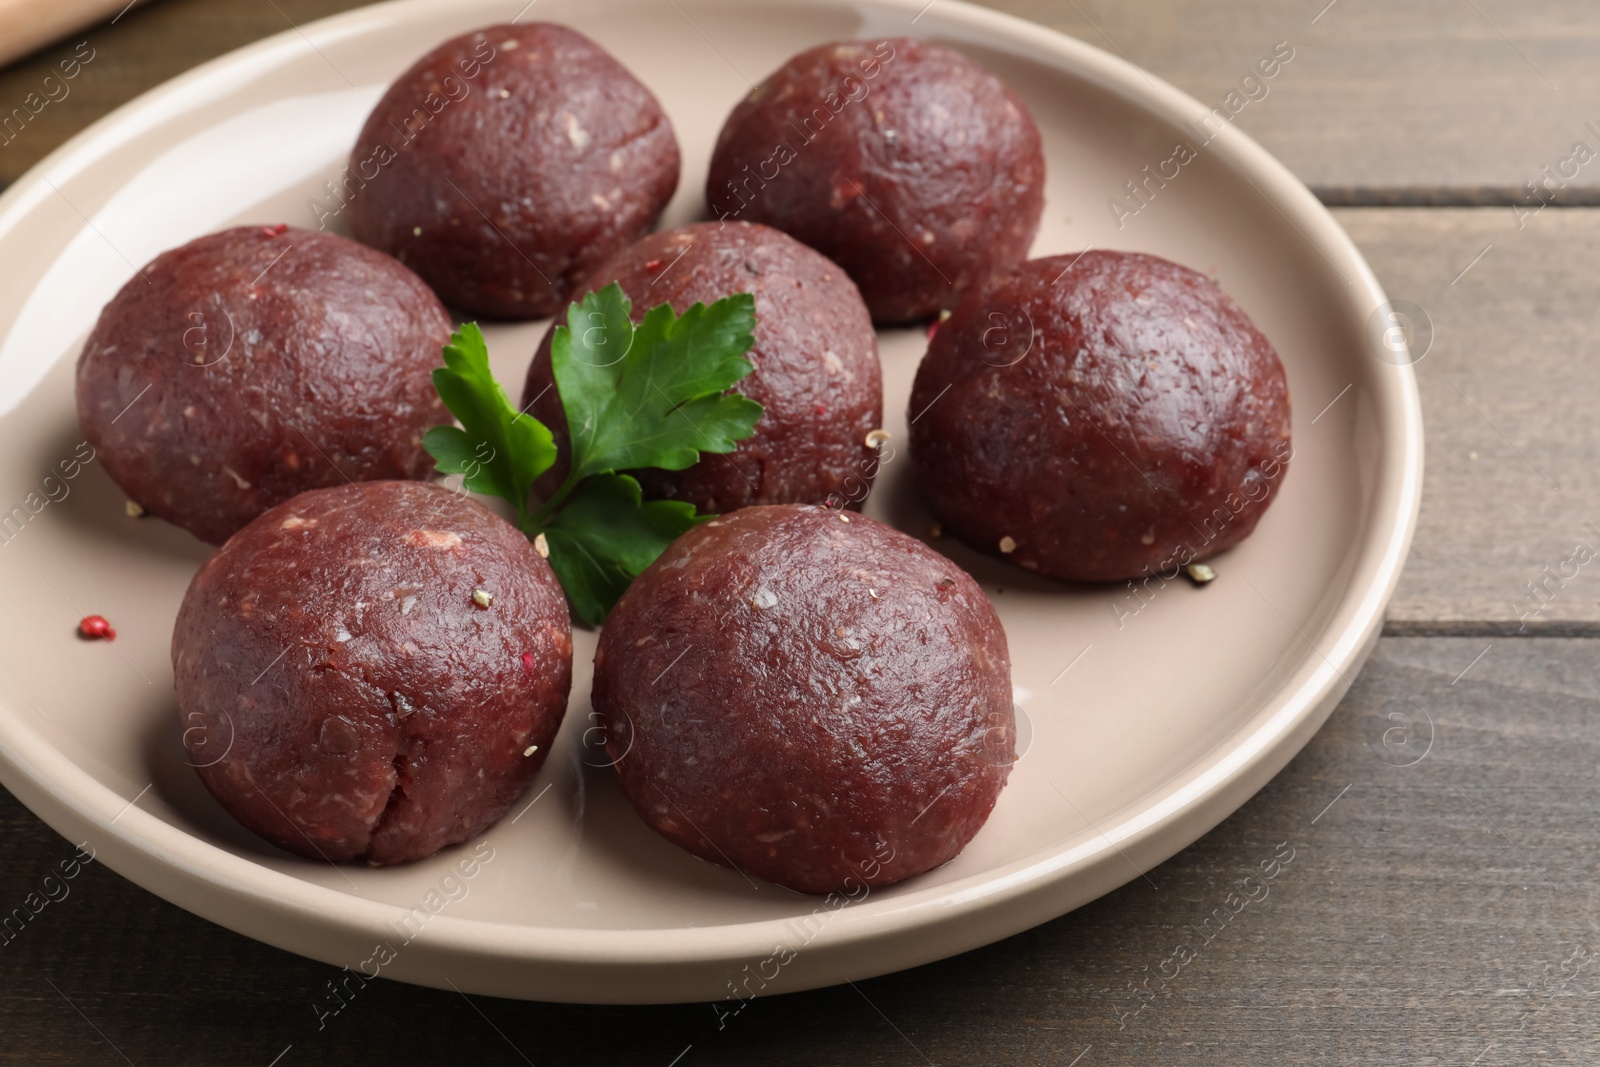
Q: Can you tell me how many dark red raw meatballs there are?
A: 7